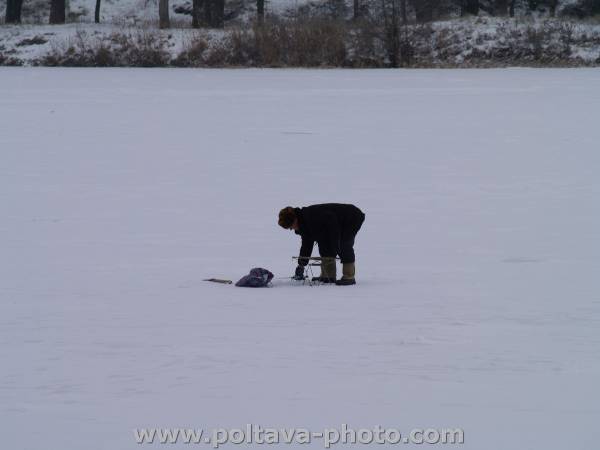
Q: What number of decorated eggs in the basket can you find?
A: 0